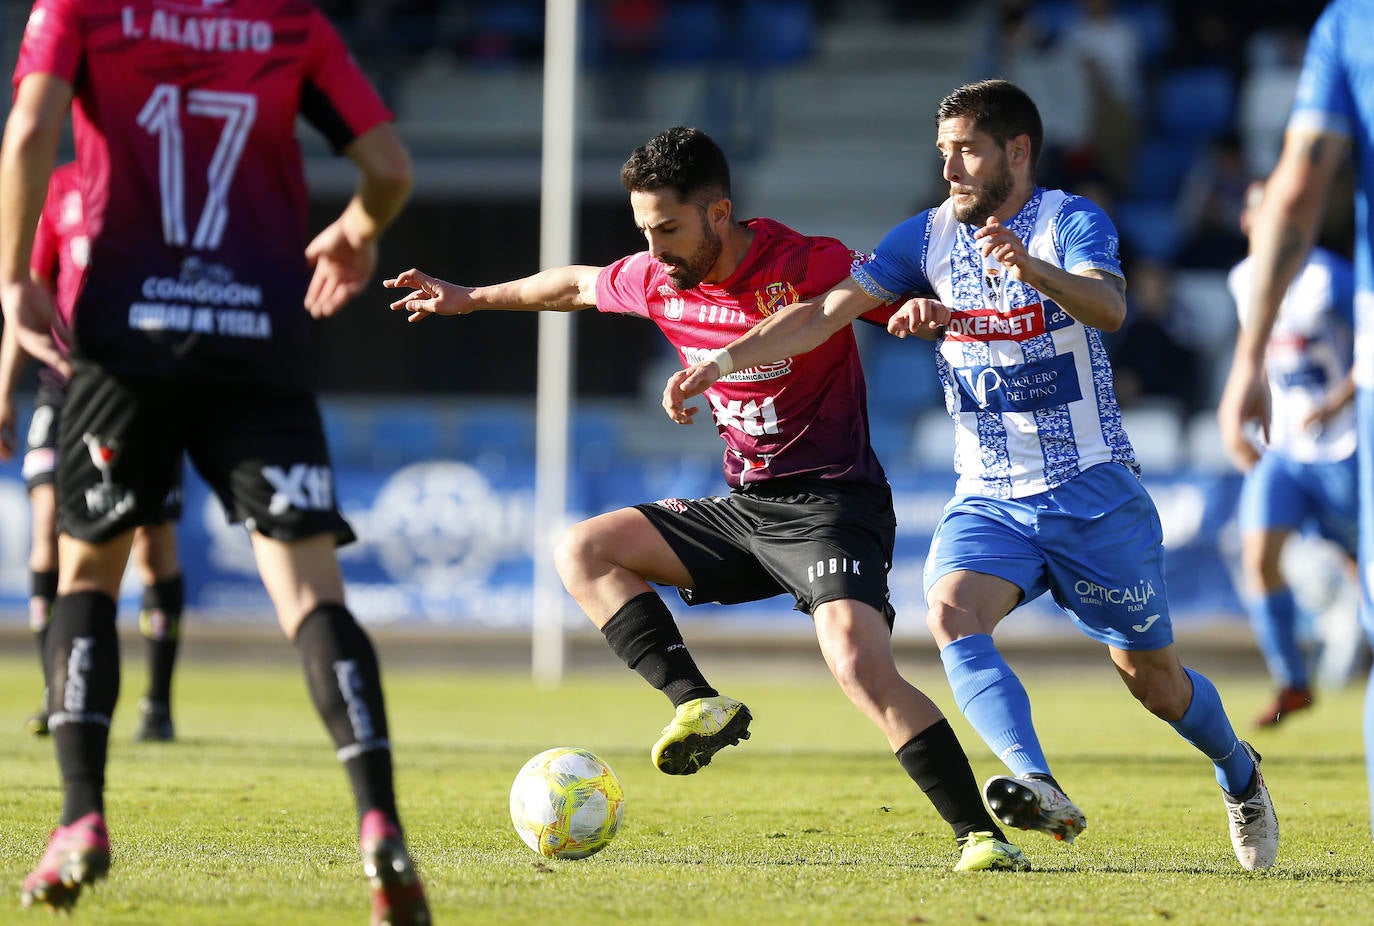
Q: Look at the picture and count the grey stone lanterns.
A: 0